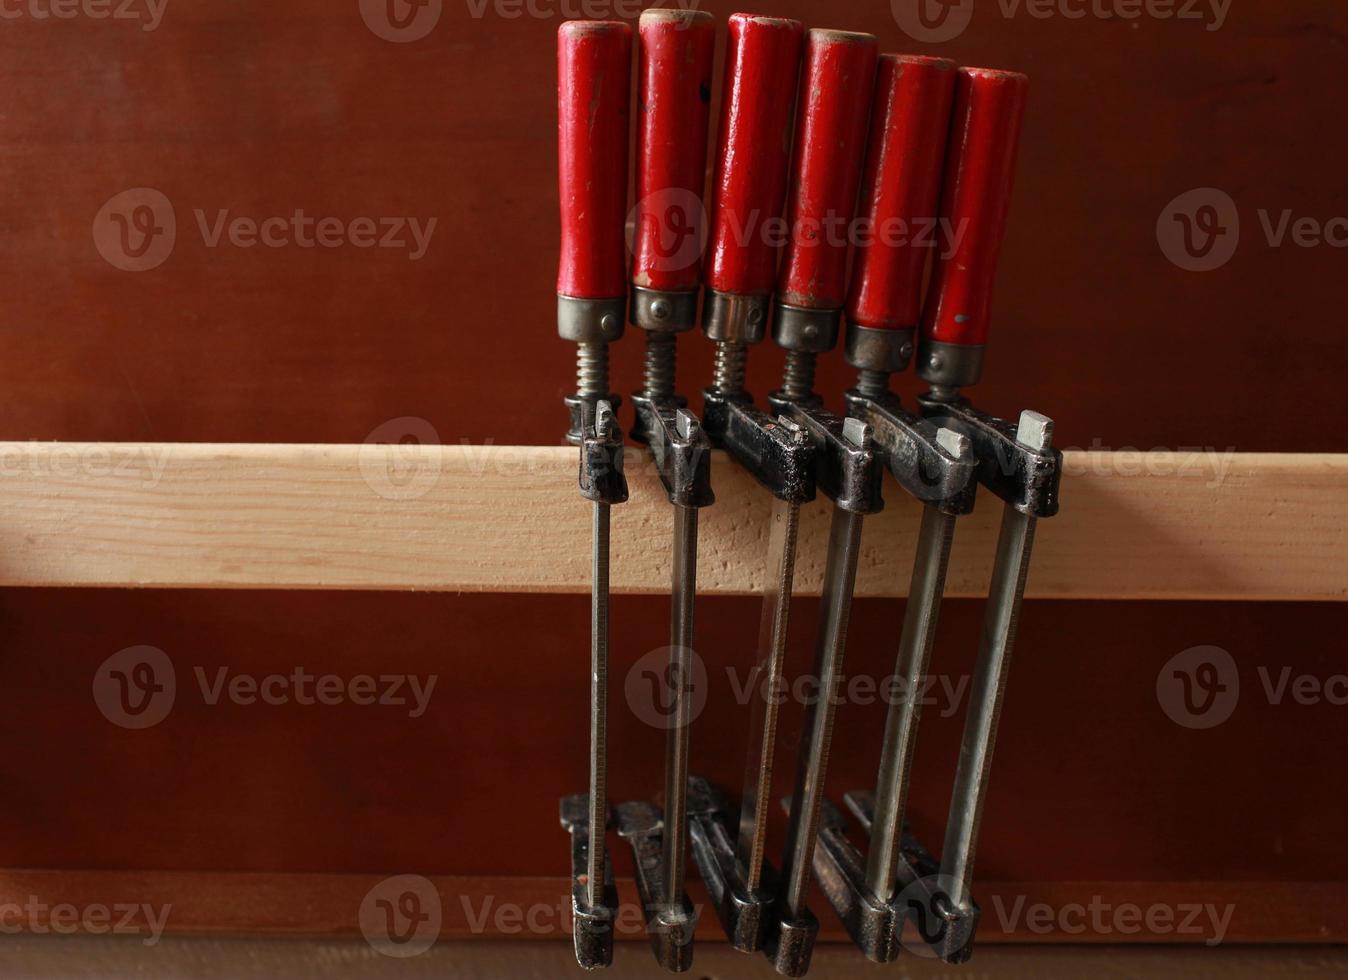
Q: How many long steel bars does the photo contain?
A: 6